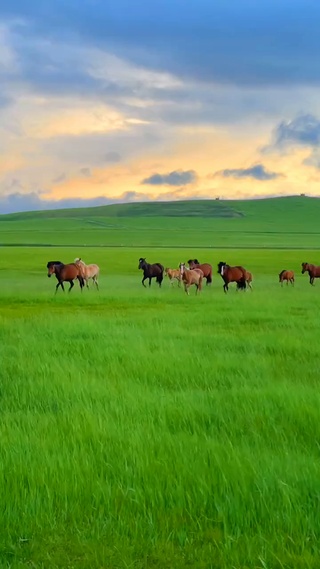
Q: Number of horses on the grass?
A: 10